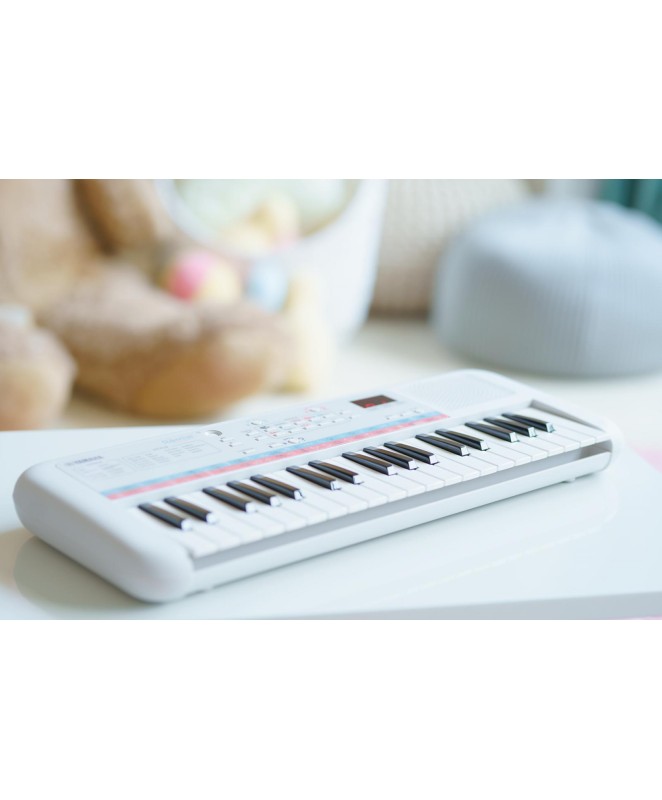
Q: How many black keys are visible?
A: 15